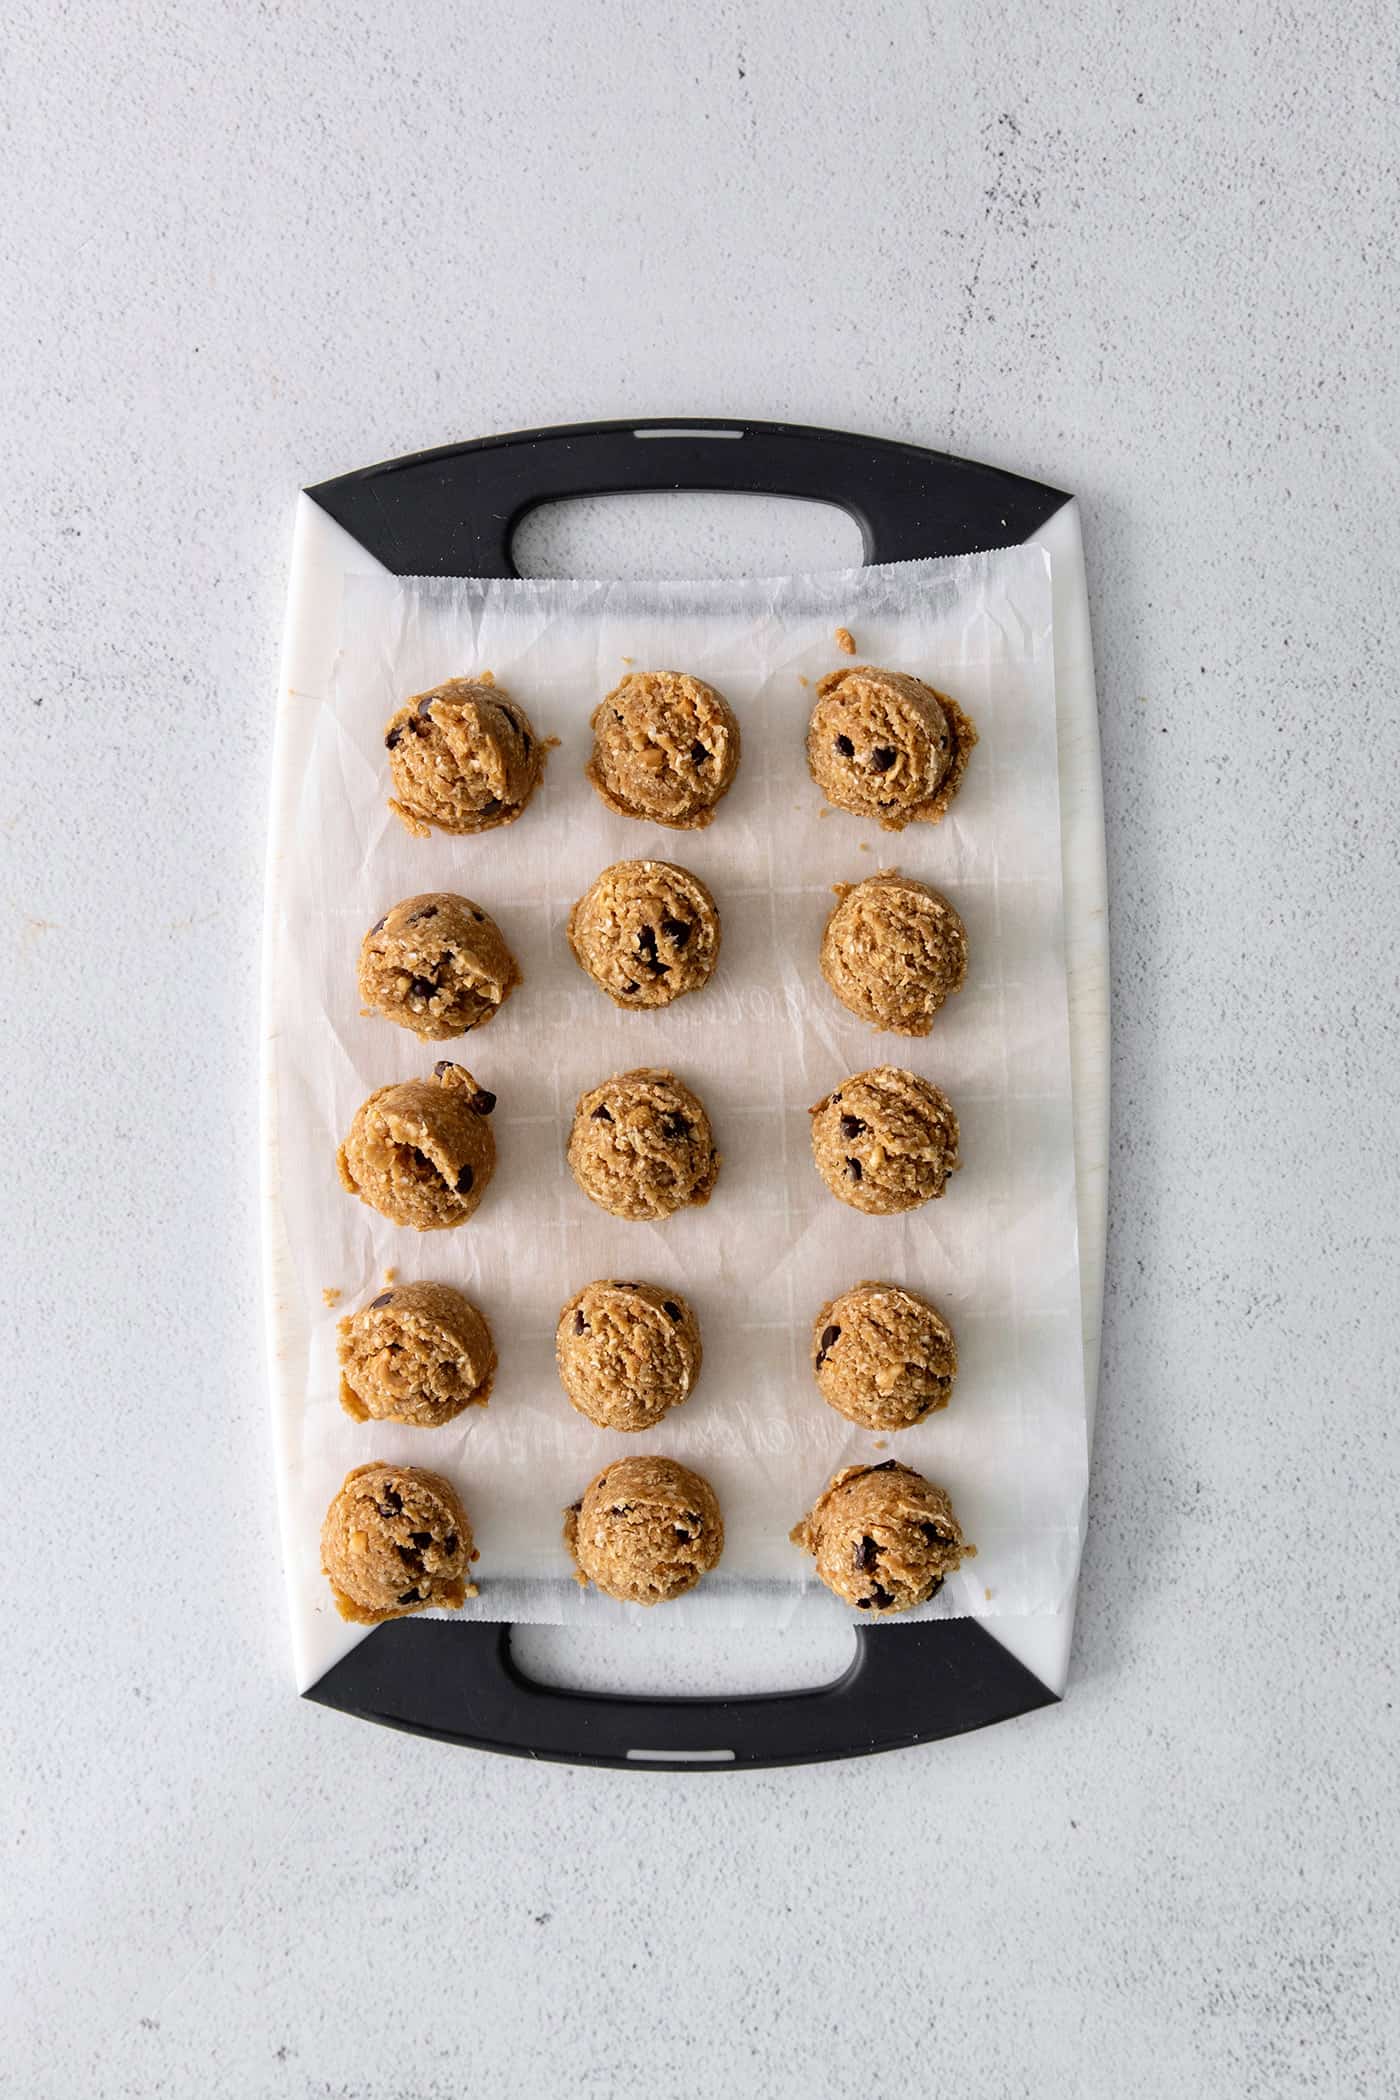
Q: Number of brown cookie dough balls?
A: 15